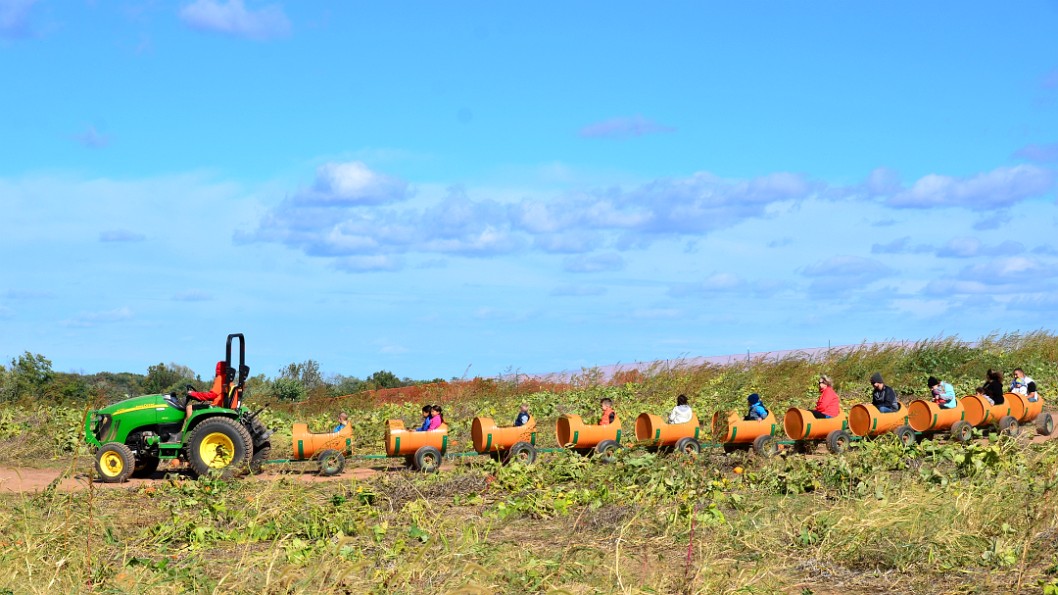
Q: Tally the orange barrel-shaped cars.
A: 11